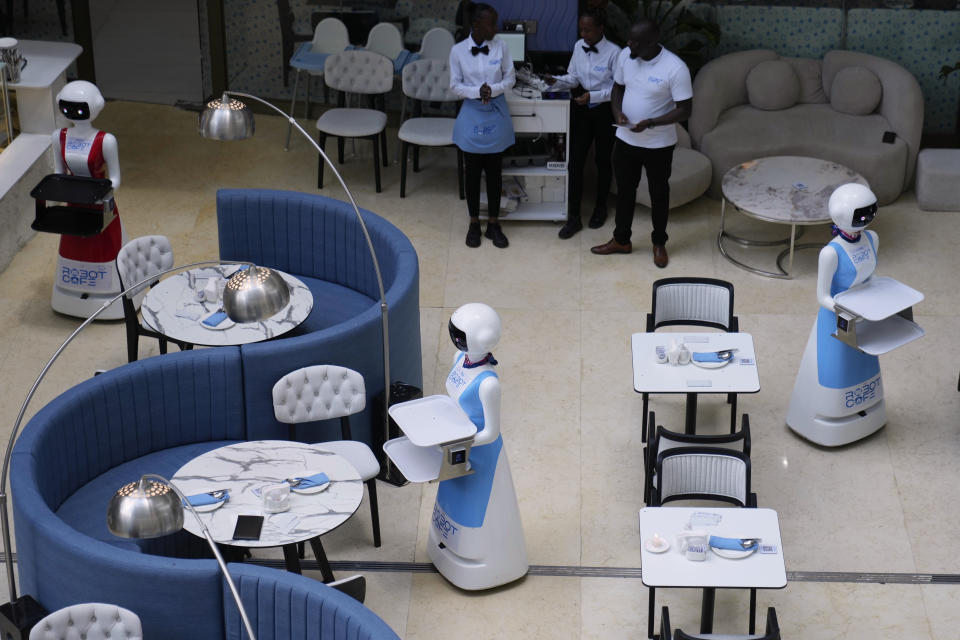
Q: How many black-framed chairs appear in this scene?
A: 4